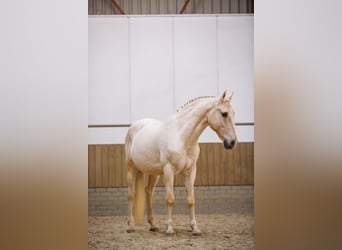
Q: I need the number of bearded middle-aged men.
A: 0